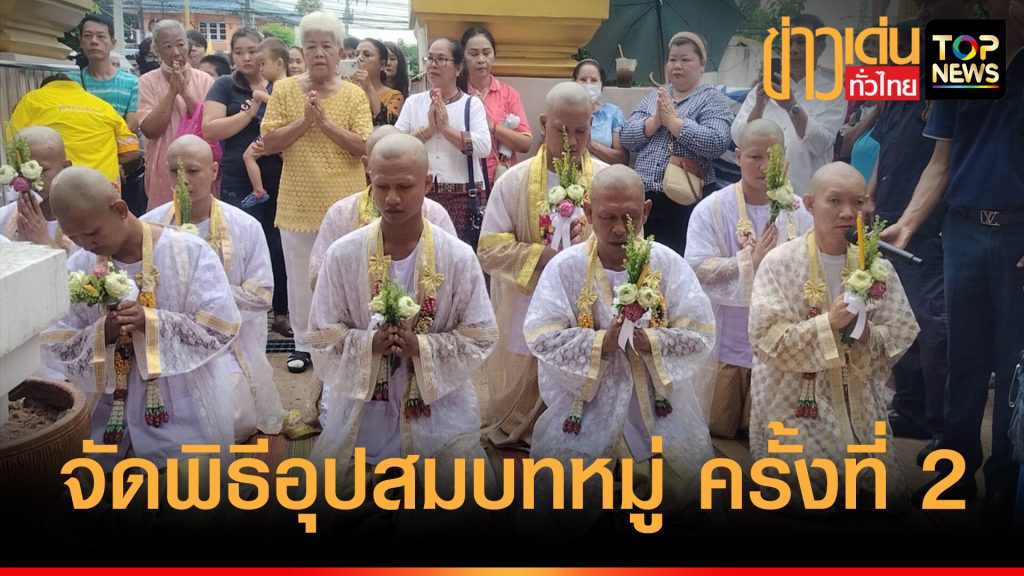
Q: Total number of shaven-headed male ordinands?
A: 9